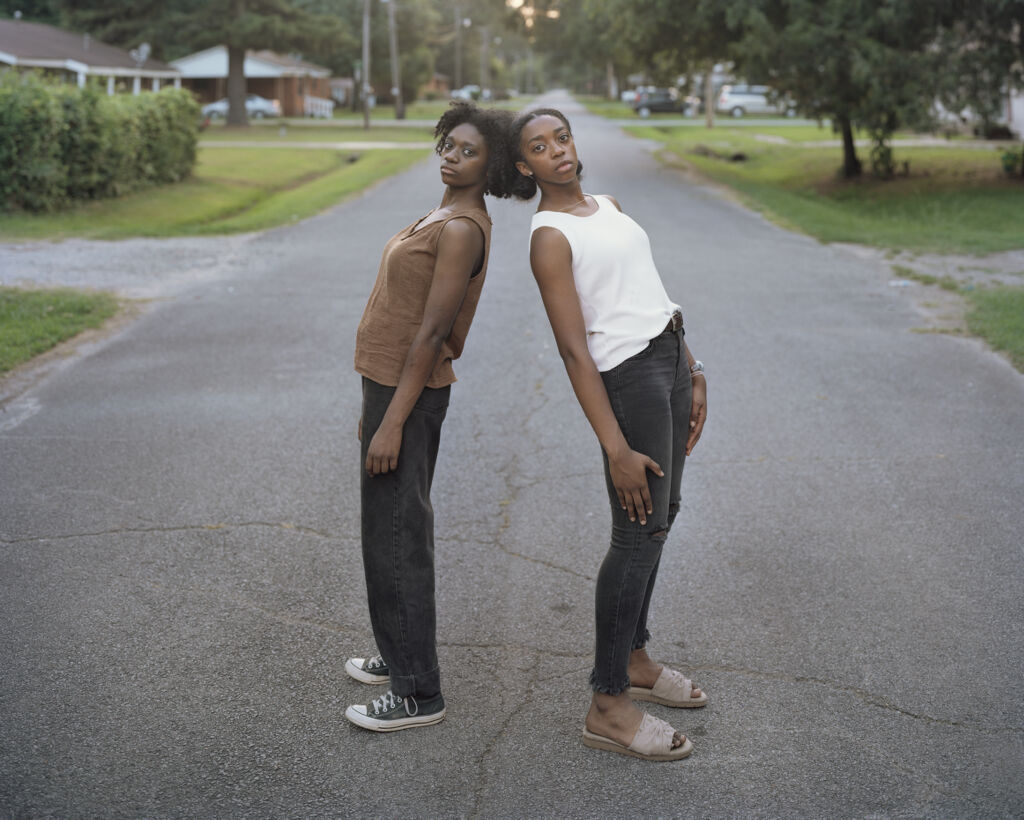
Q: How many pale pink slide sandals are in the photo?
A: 2